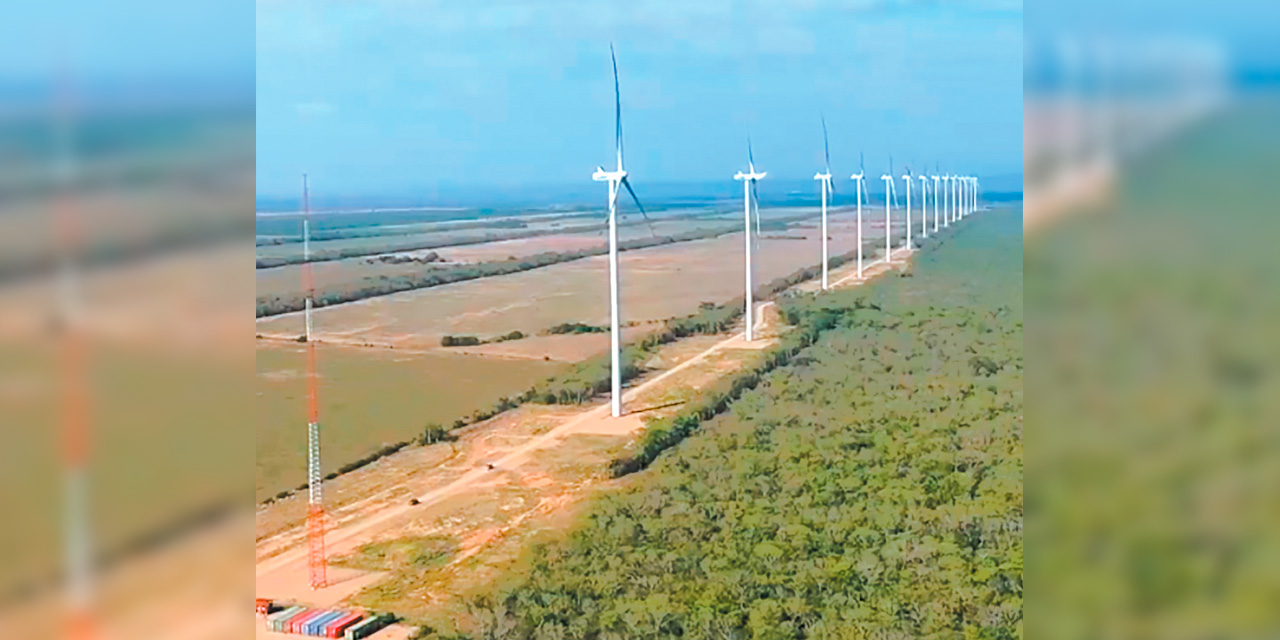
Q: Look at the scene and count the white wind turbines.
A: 14